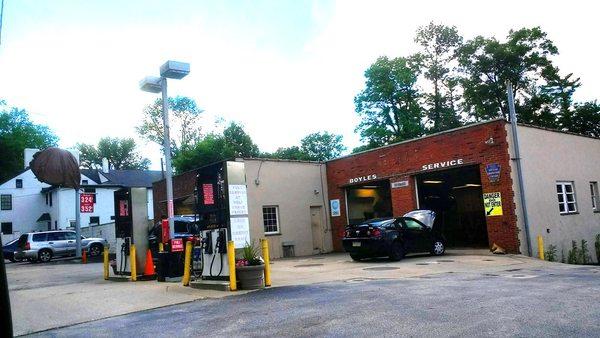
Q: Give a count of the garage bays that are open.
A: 2